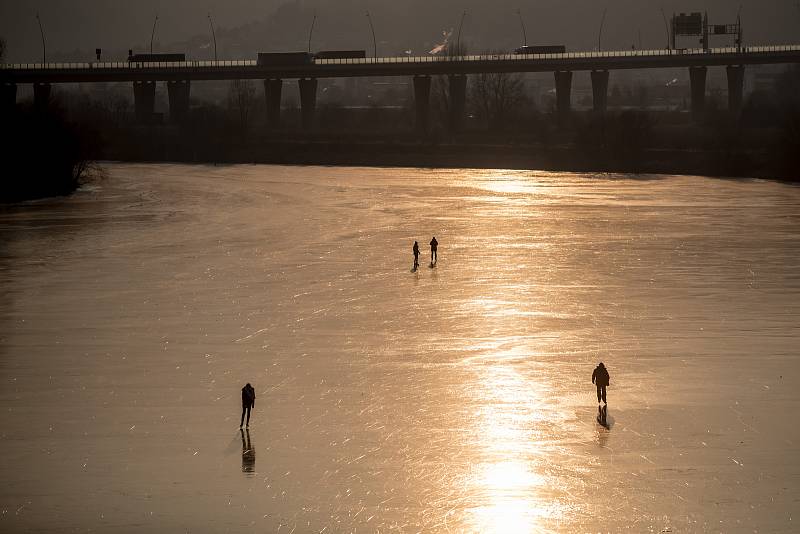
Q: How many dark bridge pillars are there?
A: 12